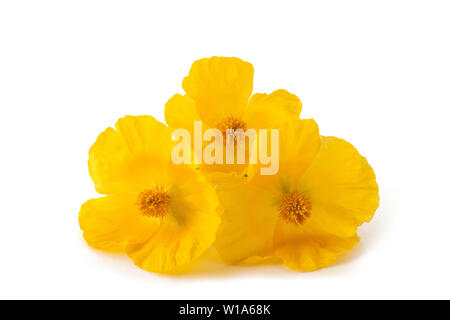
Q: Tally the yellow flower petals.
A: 12